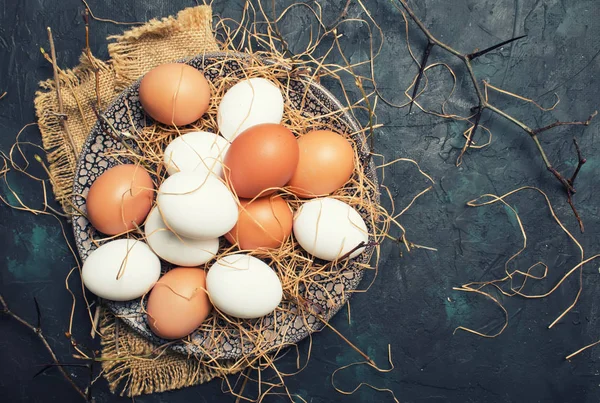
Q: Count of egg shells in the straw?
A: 13